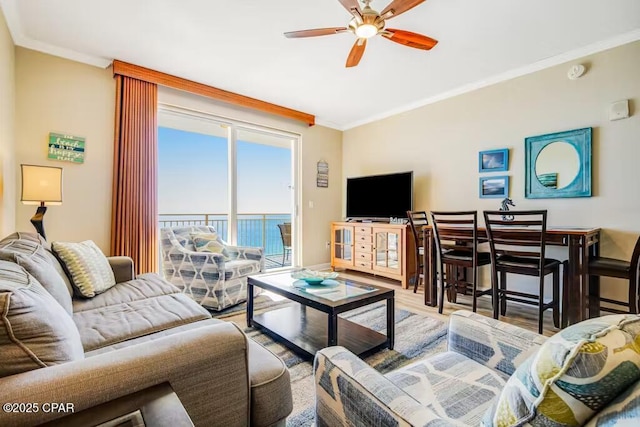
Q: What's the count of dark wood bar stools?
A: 4